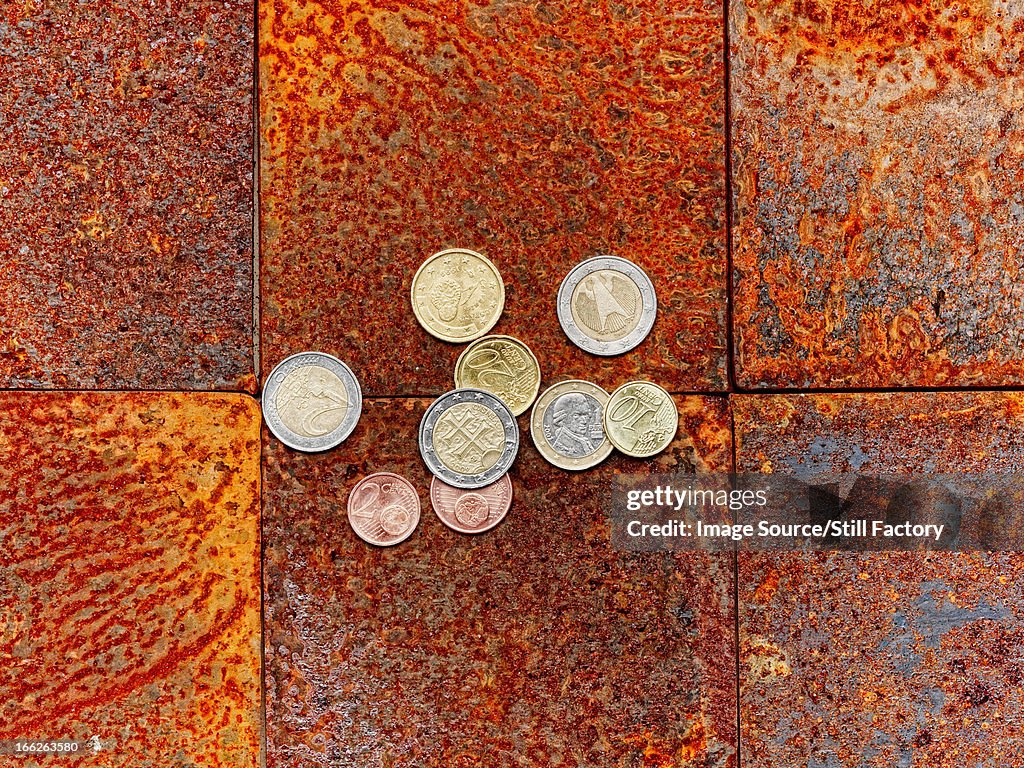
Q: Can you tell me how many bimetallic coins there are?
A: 4